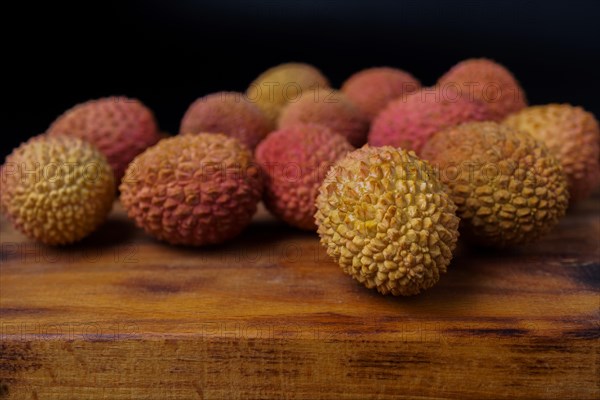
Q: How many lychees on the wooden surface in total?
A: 13